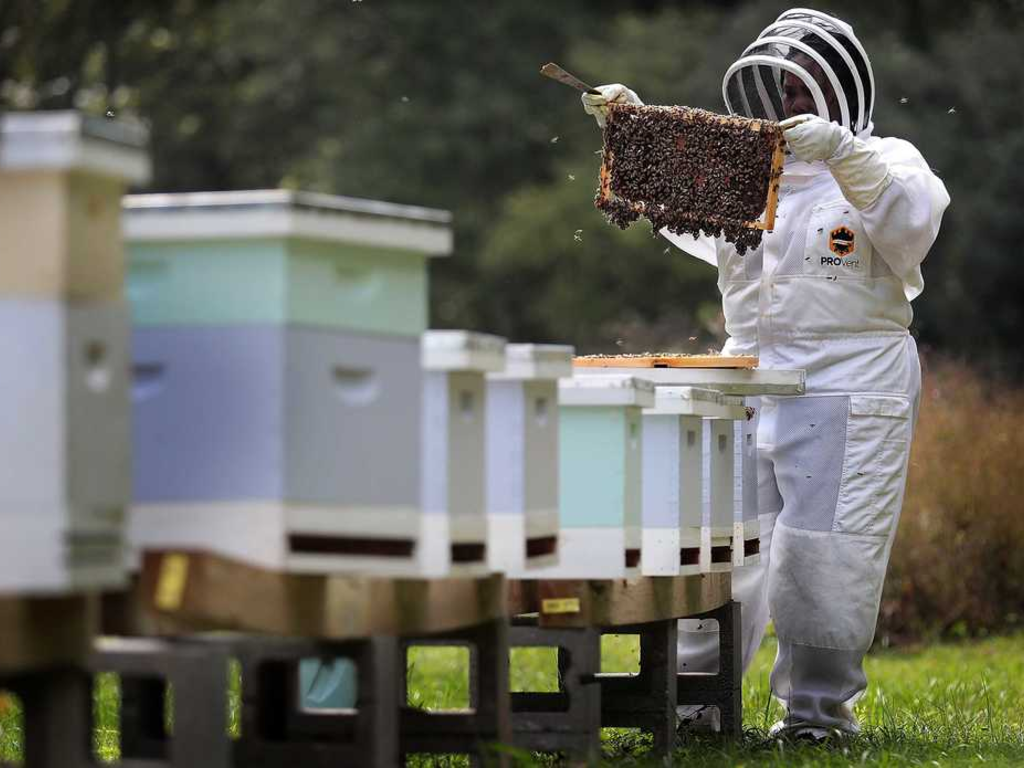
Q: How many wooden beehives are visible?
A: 8